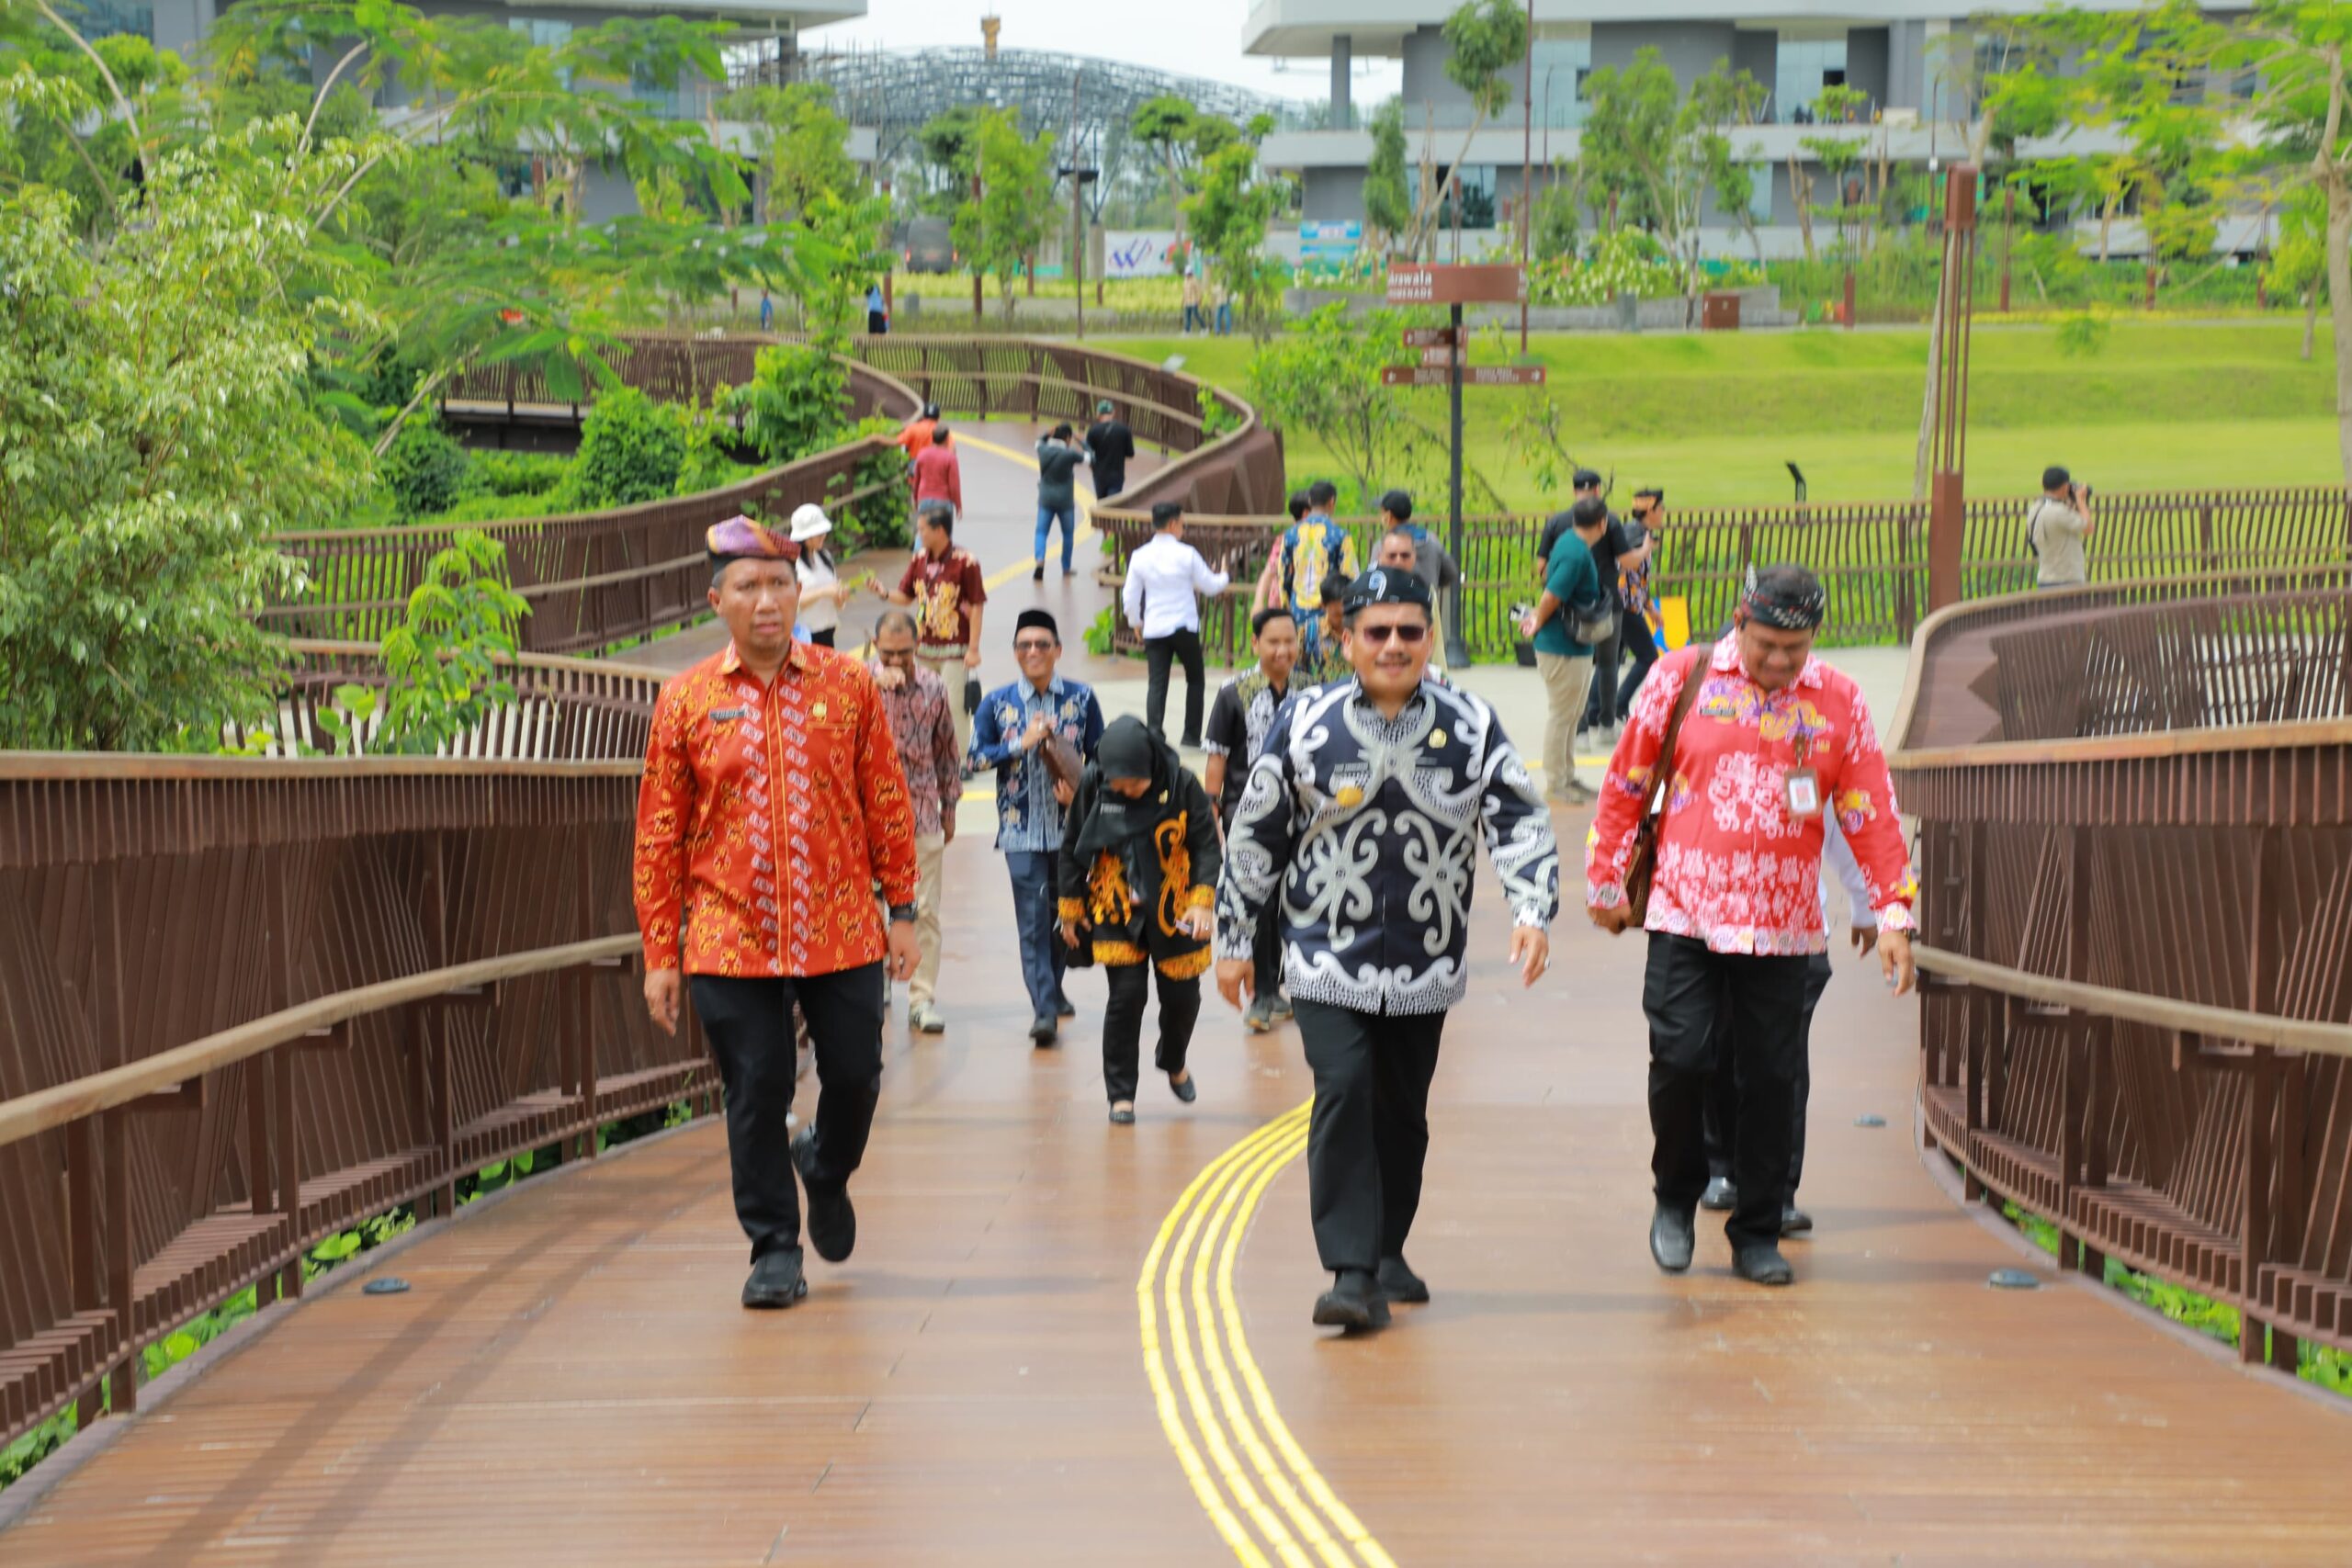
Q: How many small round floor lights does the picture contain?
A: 3